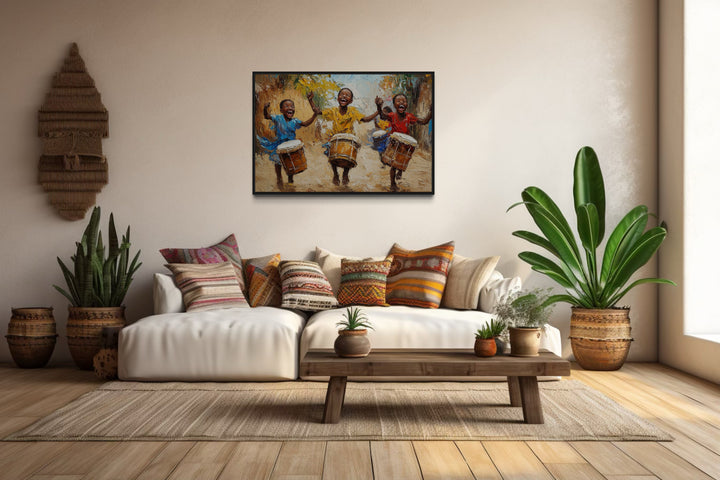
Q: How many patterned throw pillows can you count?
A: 6